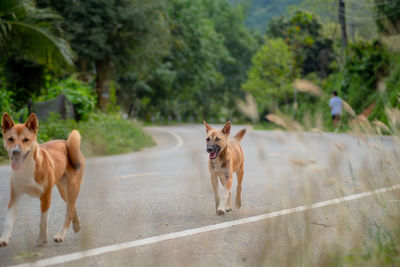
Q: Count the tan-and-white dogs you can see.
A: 2